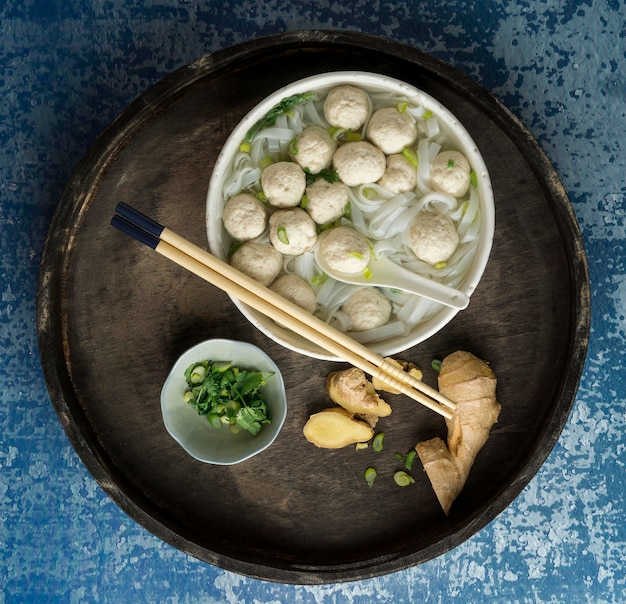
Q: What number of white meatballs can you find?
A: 15